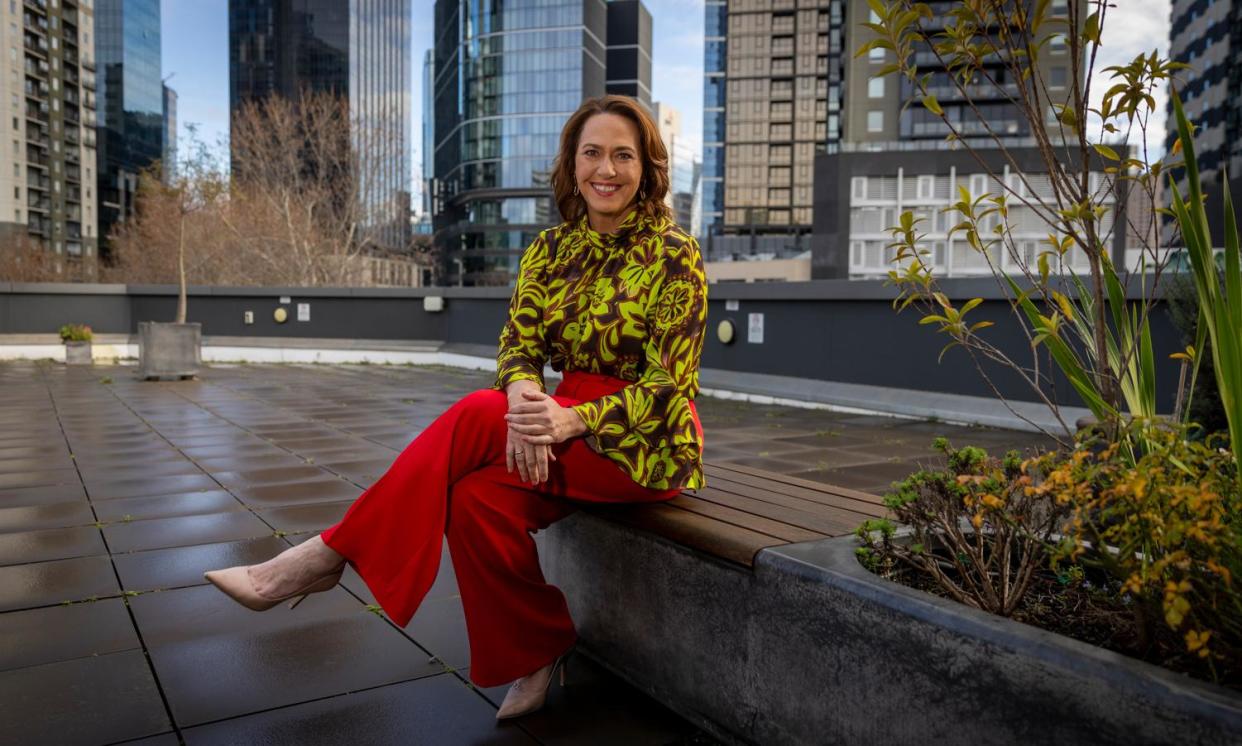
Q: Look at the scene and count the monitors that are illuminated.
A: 0